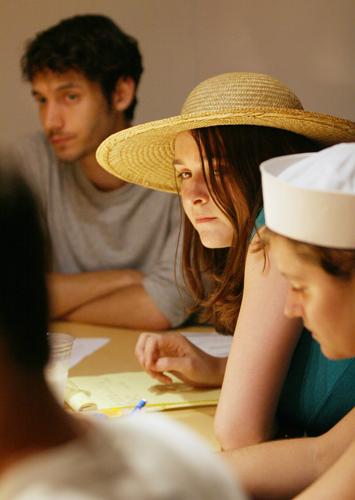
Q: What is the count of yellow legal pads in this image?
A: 1